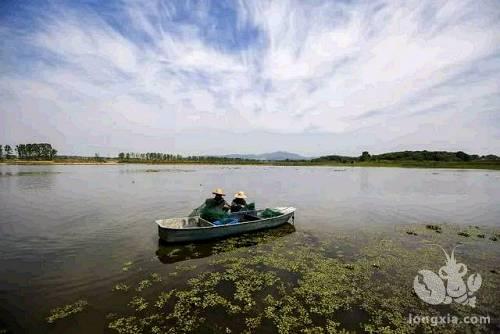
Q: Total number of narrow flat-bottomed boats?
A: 1